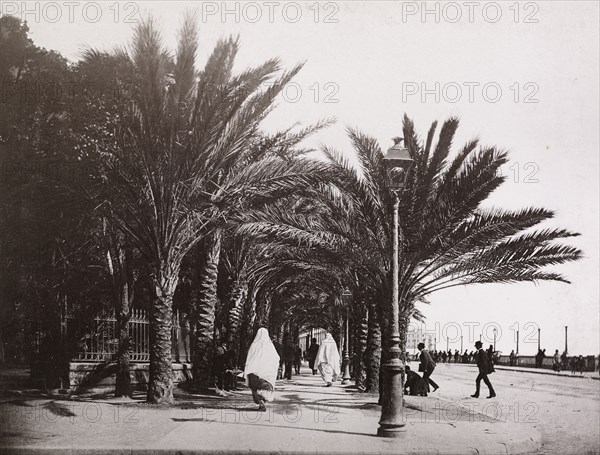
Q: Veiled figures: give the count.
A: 2